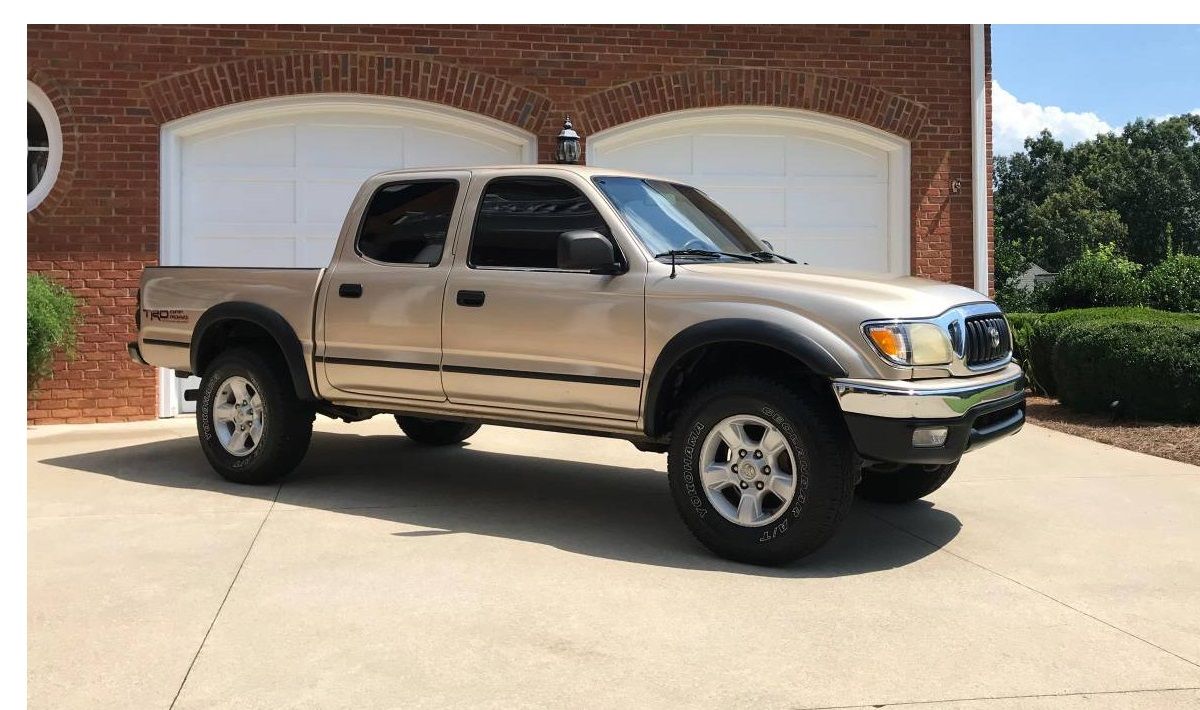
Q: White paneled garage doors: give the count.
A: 2